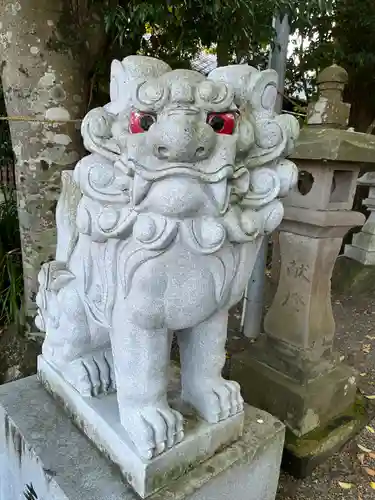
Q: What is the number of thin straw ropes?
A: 1